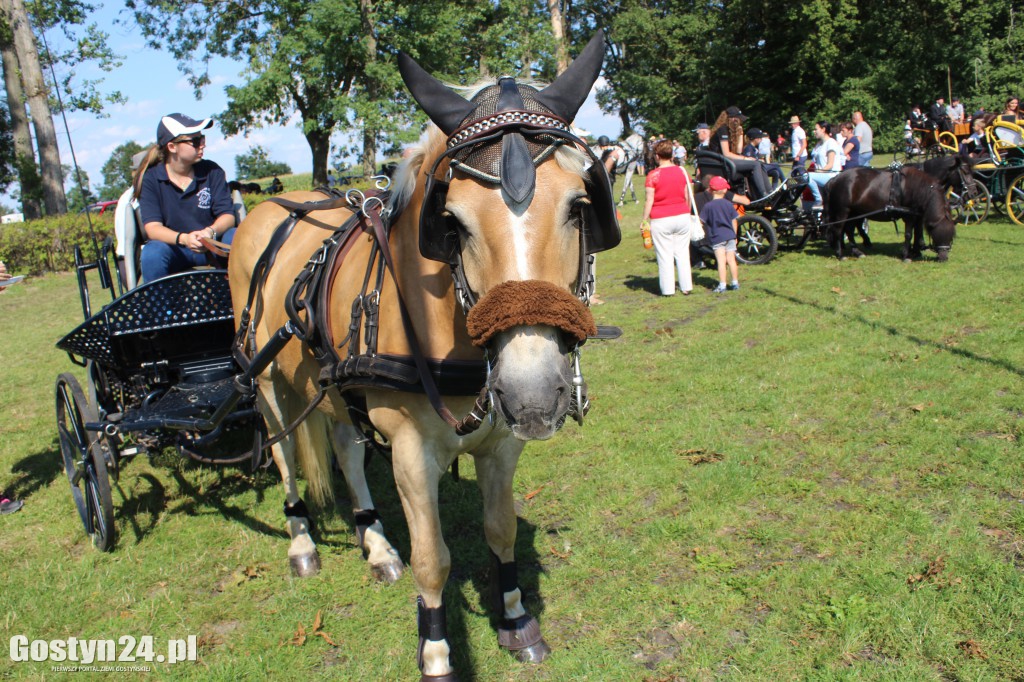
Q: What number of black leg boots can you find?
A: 4